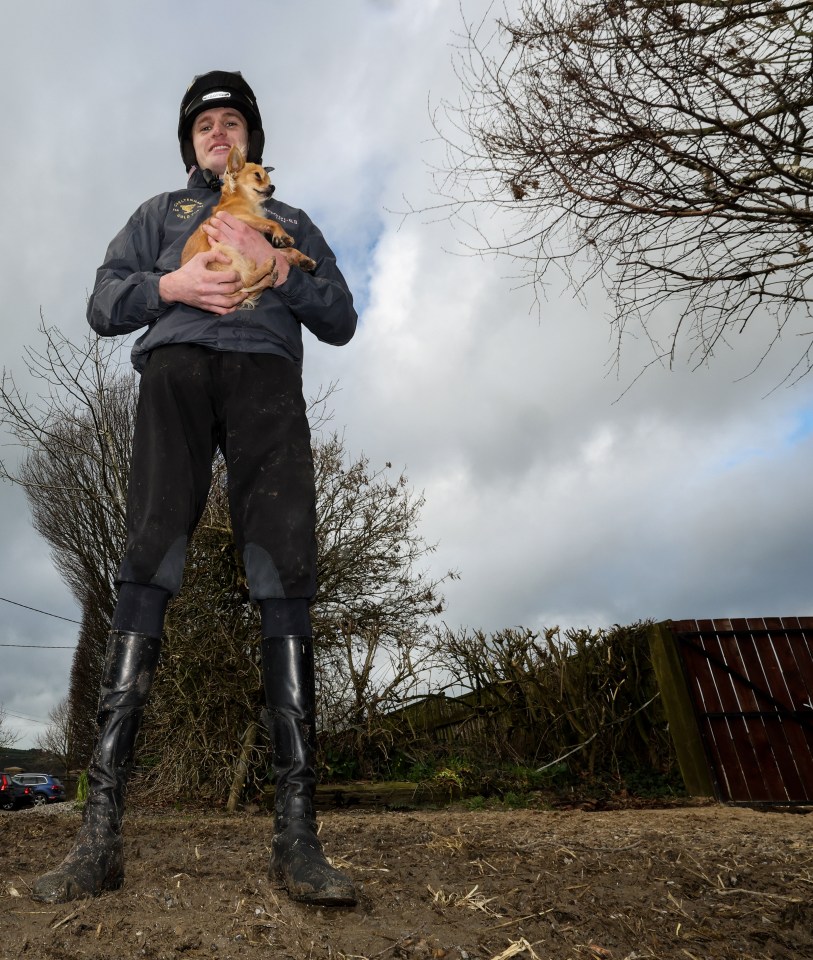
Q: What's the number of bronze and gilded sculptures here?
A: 0